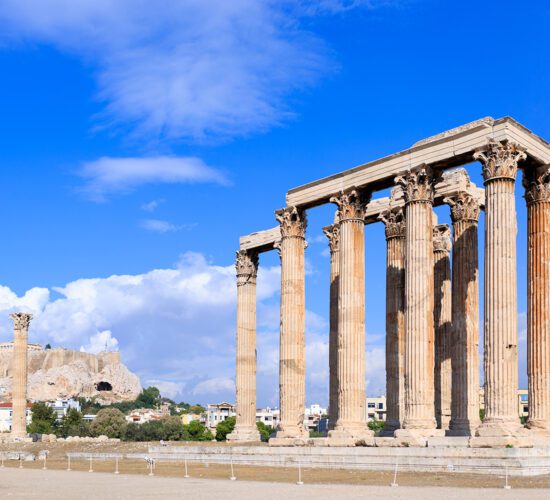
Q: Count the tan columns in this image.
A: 11